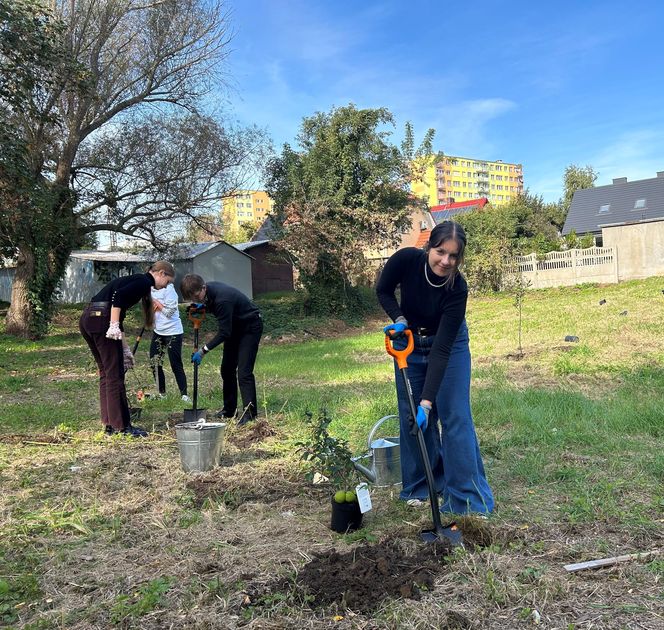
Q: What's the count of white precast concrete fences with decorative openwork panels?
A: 1